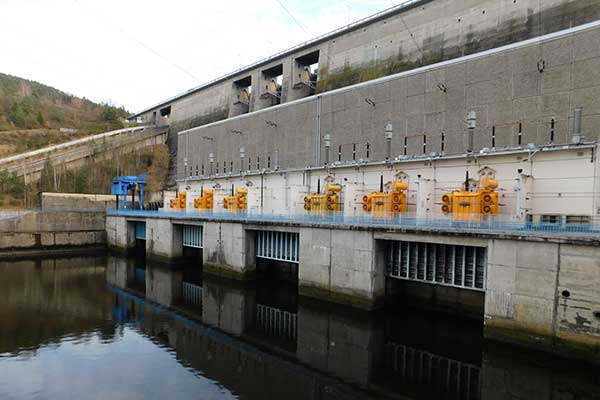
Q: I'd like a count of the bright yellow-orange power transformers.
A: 6